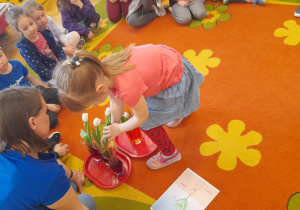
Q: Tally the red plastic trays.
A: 2